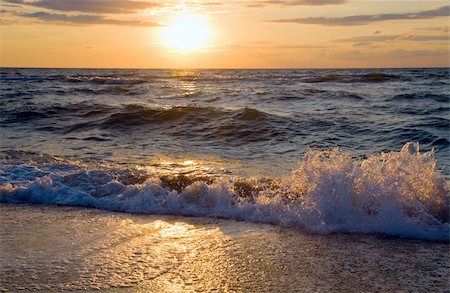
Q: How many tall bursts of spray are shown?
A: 2